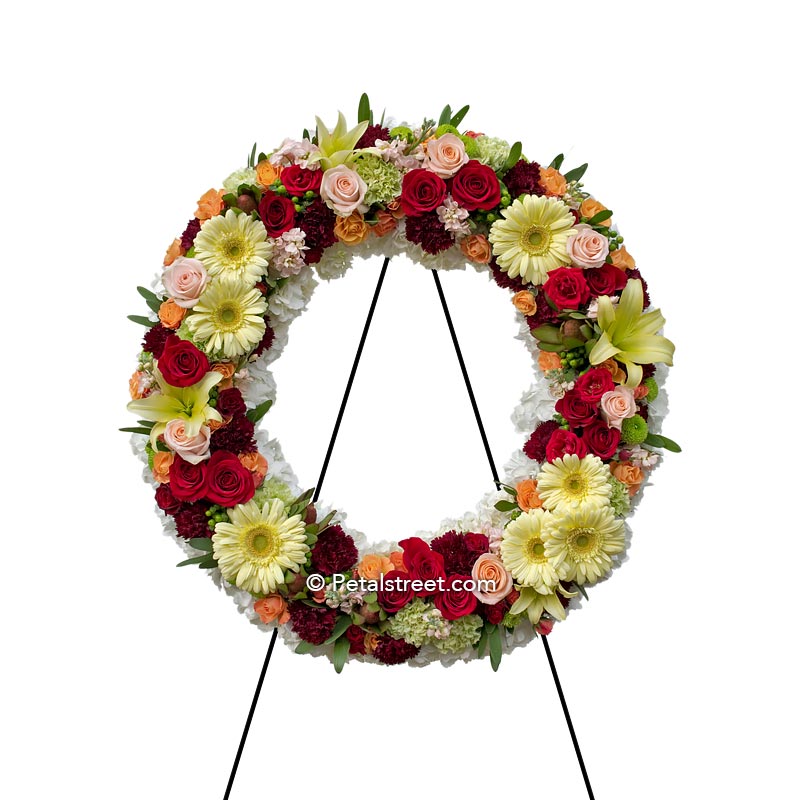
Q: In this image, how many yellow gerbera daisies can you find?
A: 7